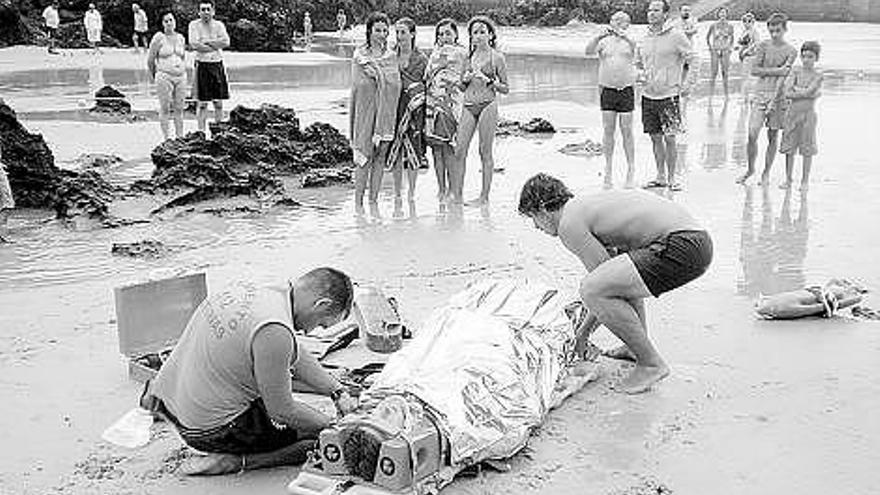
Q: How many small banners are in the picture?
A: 0